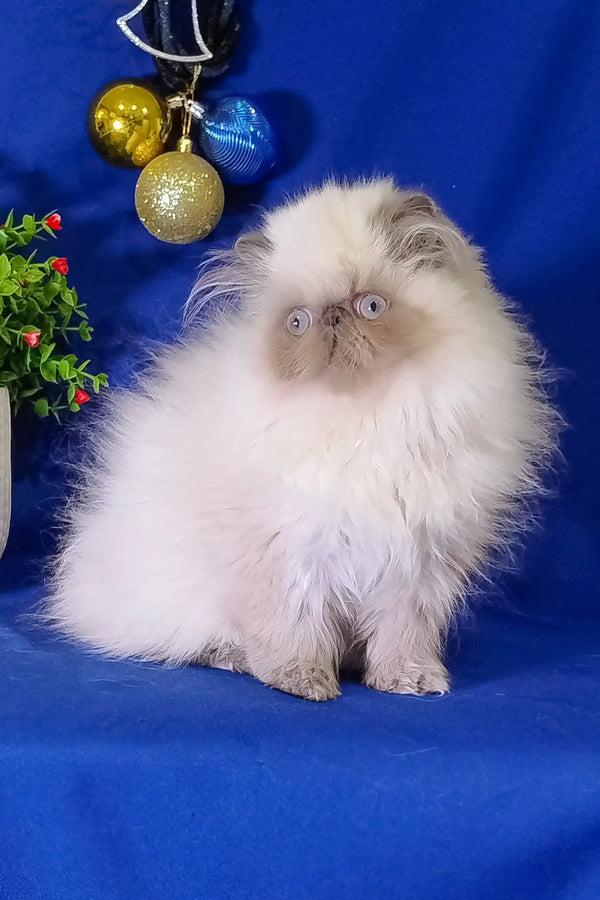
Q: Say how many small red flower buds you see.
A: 4